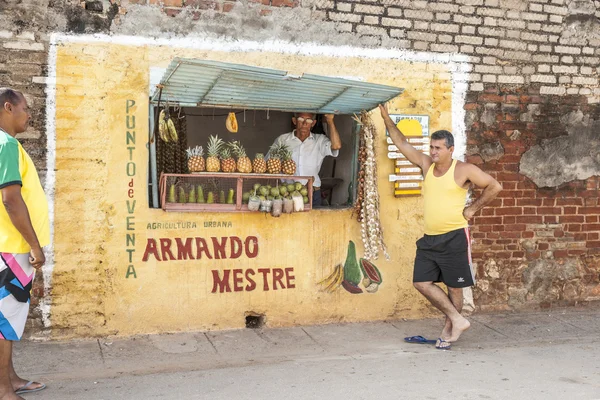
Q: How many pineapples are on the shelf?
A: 7